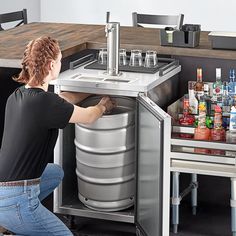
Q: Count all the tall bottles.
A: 3